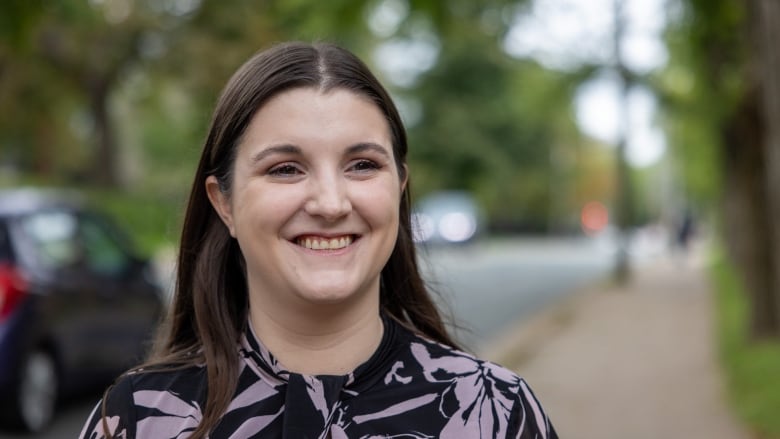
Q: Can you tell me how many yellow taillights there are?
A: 0